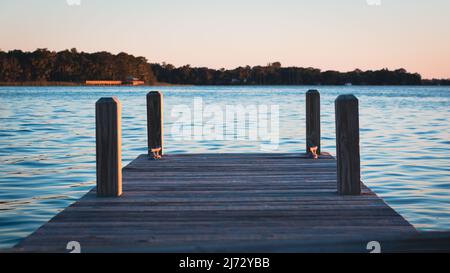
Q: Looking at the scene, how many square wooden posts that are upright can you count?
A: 4